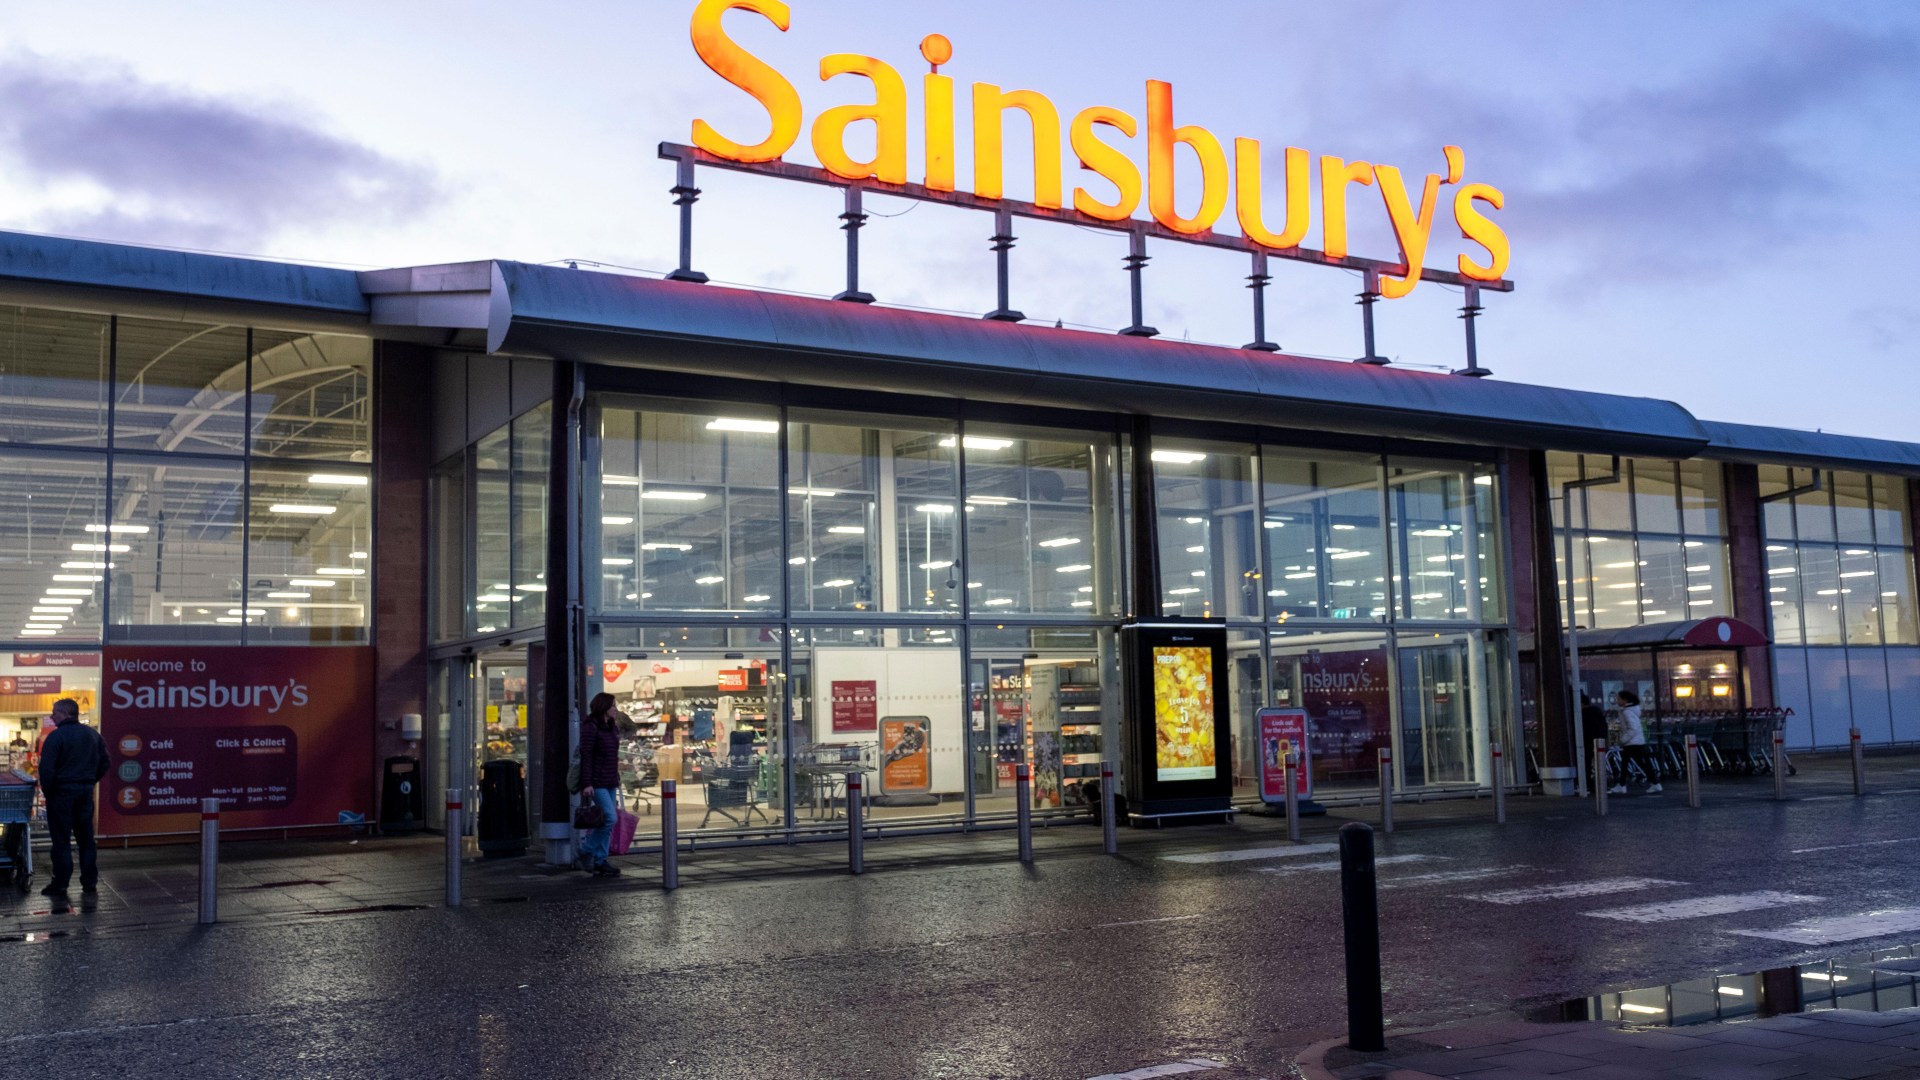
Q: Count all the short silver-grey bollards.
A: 13